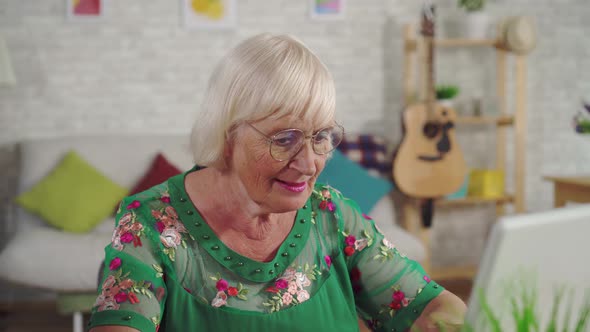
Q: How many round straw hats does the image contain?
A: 1